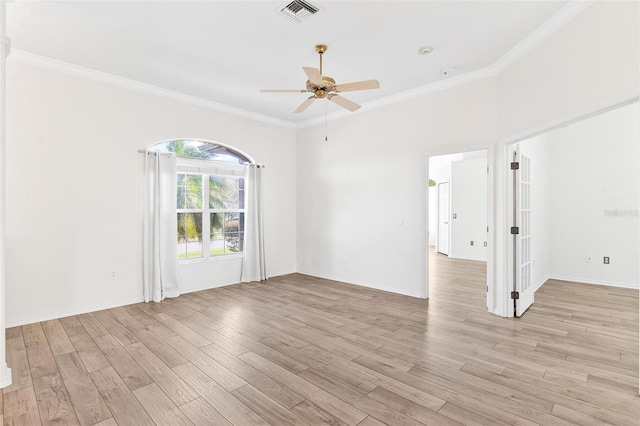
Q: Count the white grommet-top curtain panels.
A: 2